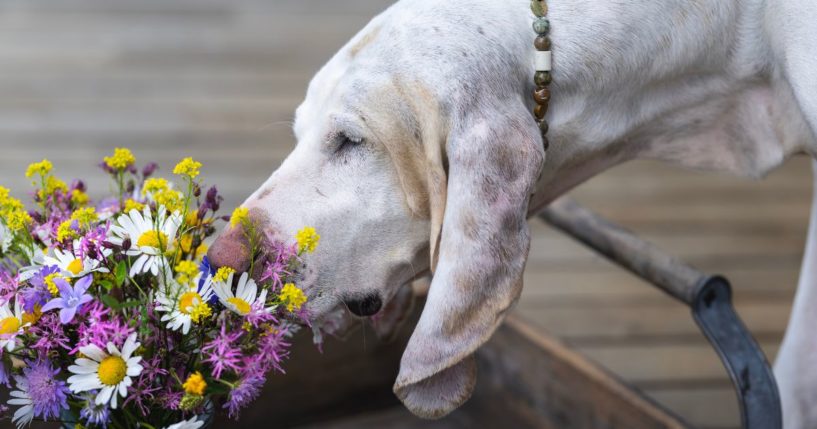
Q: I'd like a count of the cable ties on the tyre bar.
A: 0